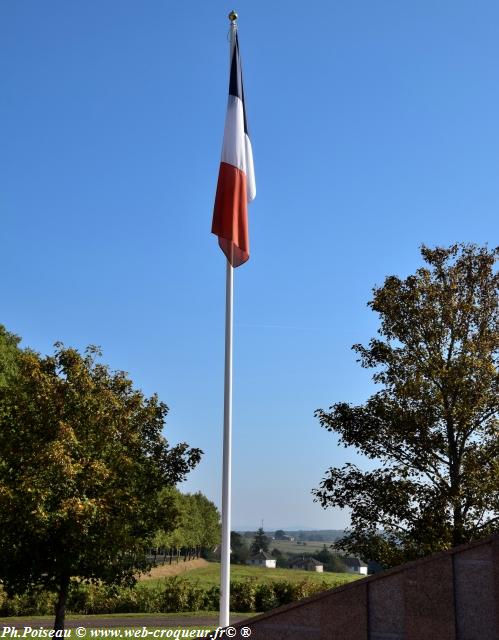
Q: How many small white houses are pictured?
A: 3